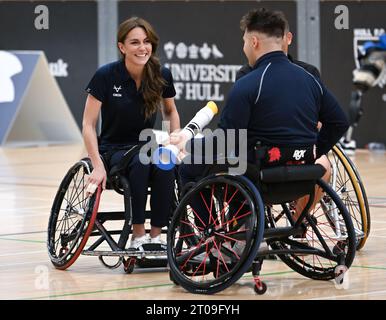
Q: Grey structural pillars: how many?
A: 2